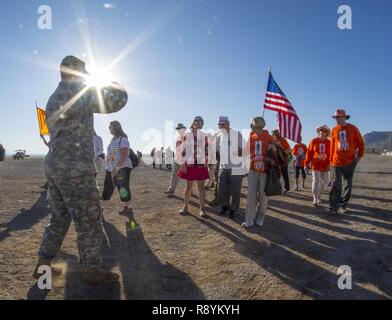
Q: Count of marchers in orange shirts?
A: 5